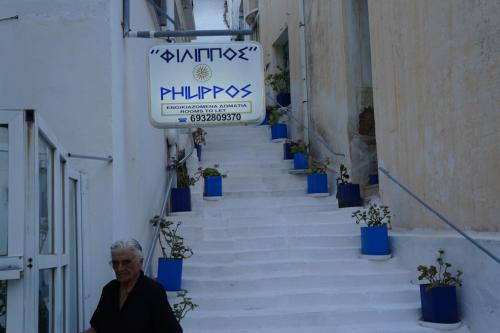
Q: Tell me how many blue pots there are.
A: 14